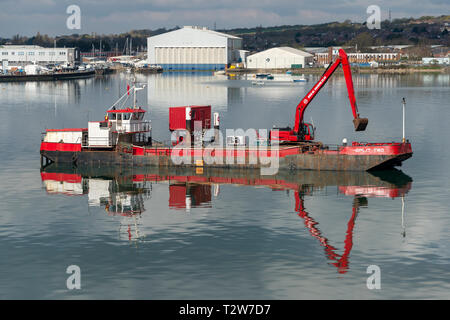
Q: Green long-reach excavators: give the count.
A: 0